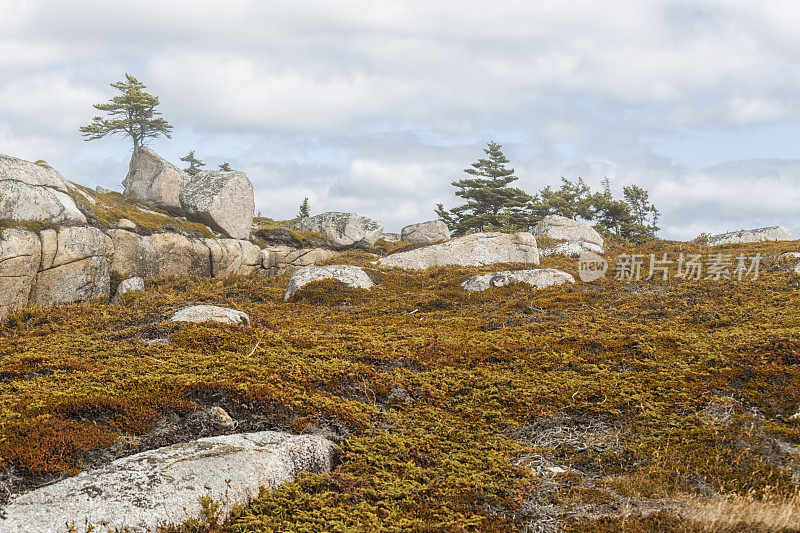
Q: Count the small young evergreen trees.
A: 3